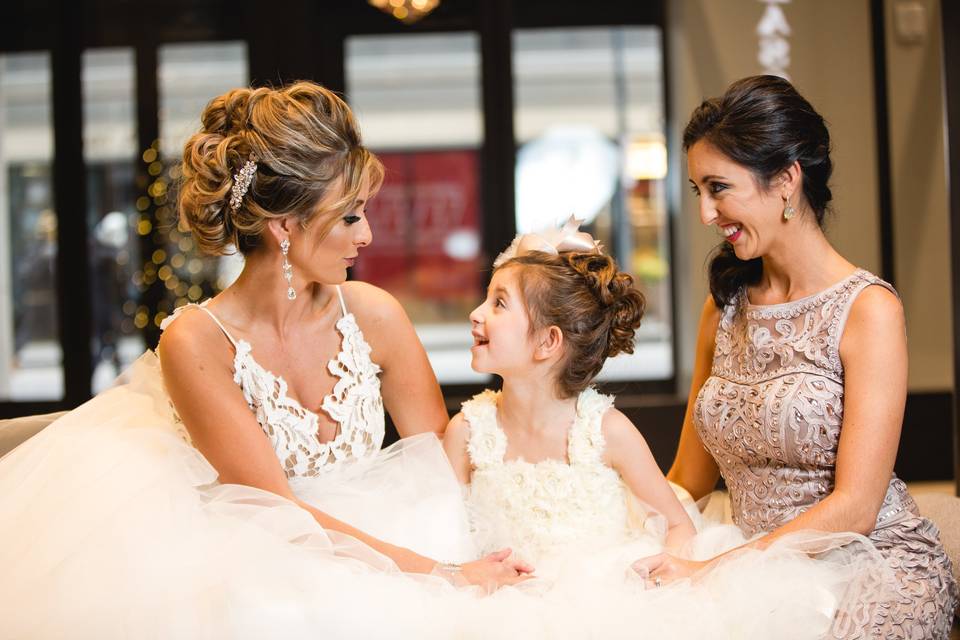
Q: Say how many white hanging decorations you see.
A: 1